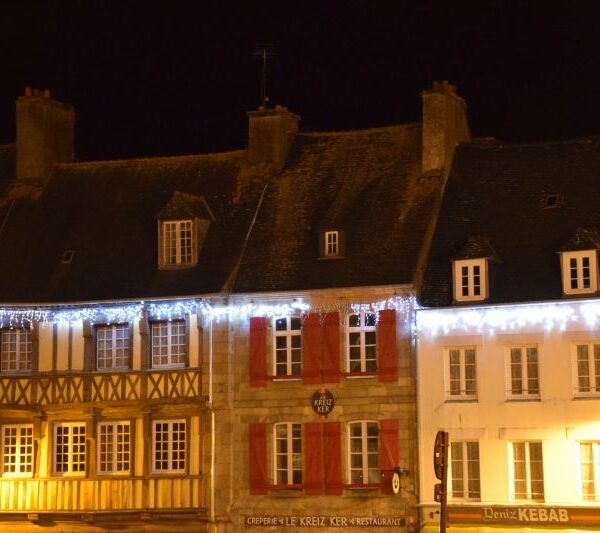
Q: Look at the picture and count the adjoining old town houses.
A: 3